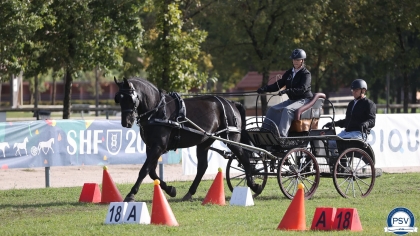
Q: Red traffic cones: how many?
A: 4